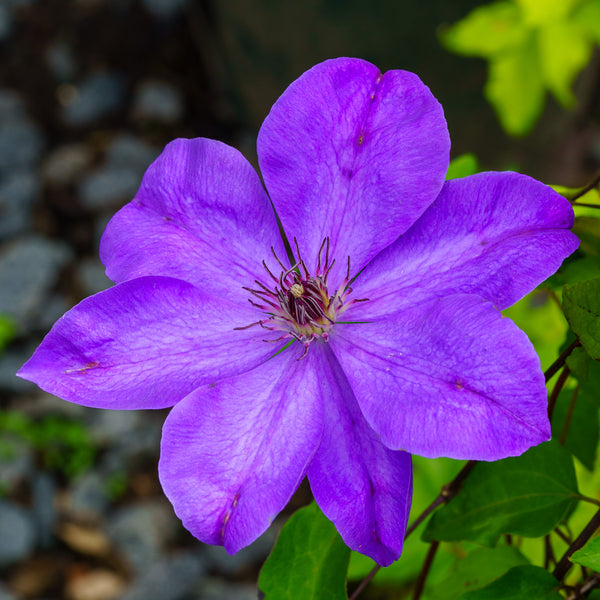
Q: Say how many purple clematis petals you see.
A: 7